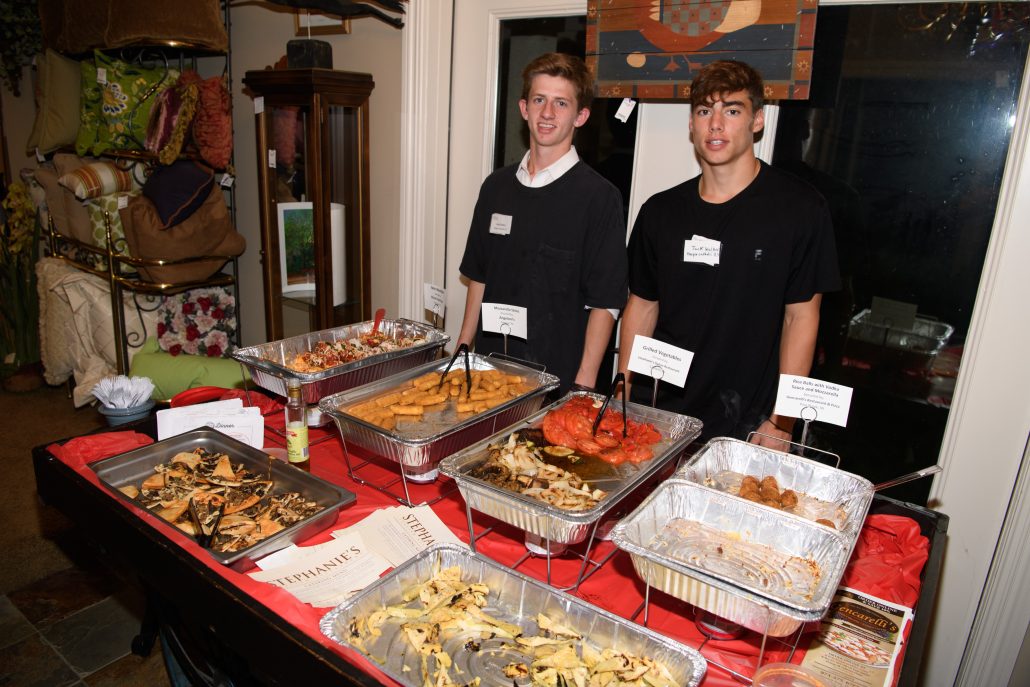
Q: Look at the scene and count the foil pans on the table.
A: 6